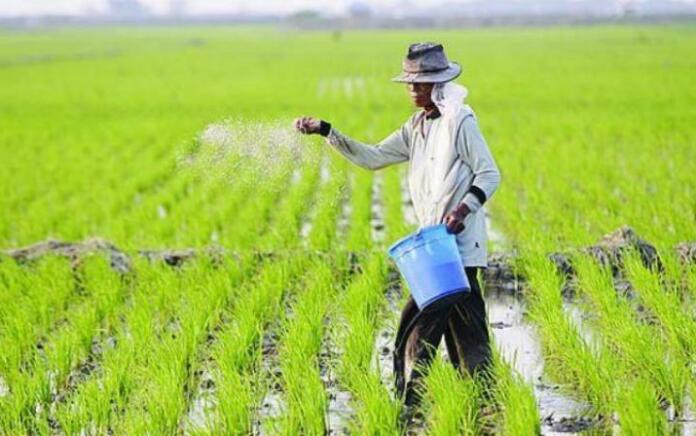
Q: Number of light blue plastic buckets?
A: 1